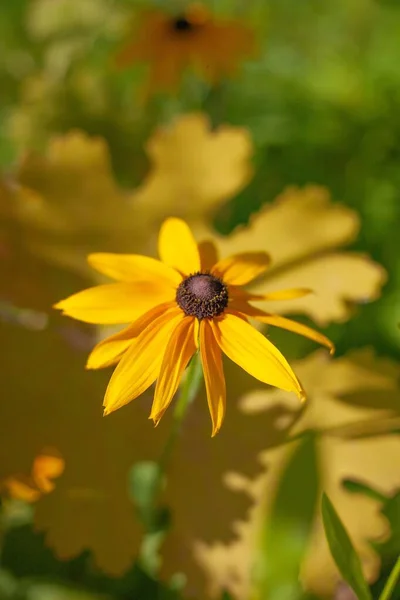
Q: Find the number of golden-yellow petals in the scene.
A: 12